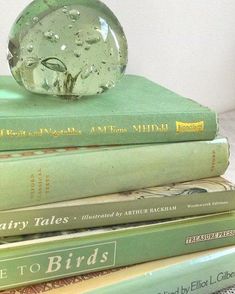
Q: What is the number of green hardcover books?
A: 5